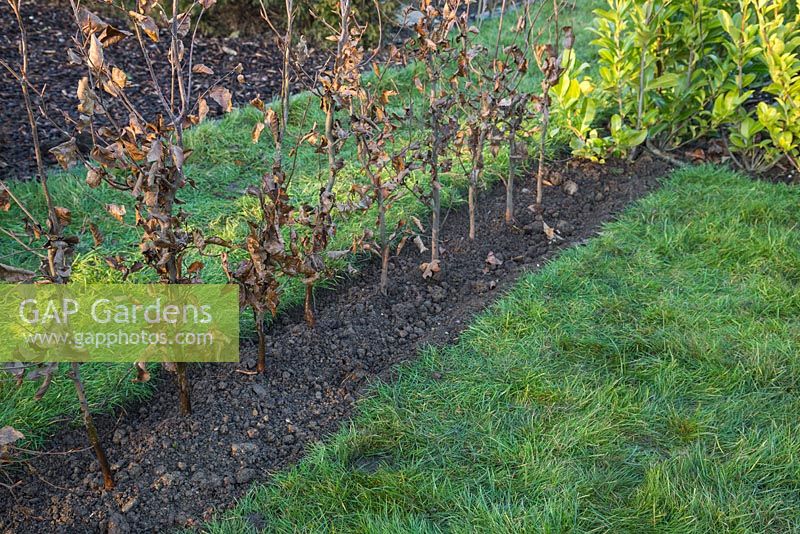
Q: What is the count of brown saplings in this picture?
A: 9